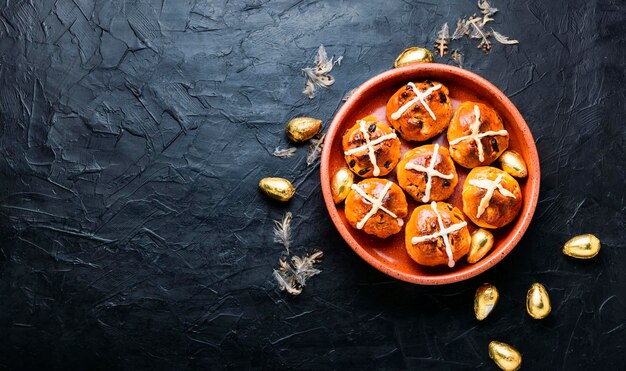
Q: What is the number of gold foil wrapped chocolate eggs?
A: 10